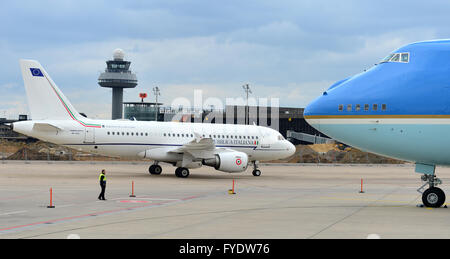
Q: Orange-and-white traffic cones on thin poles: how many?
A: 4